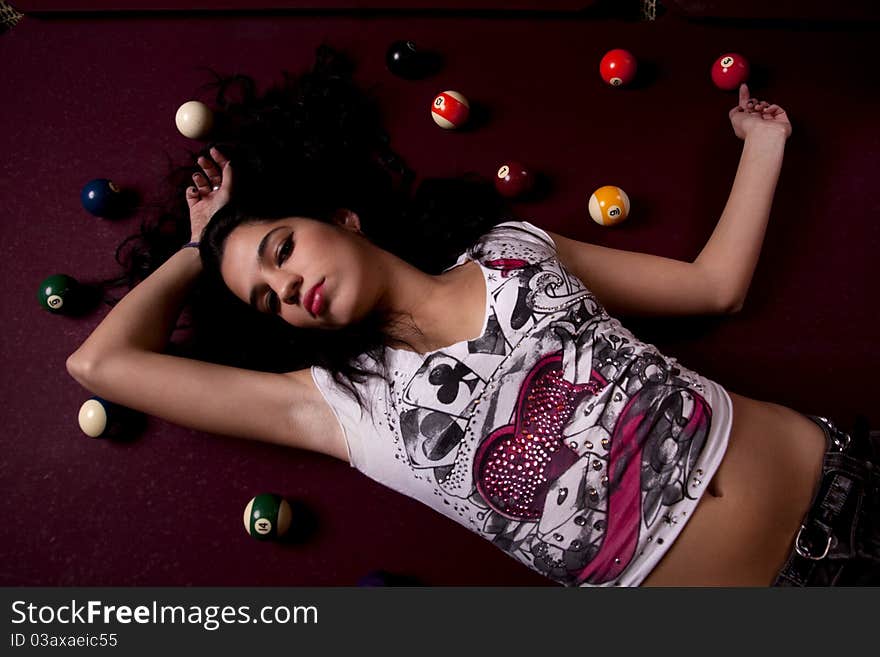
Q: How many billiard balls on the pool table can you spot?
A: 12